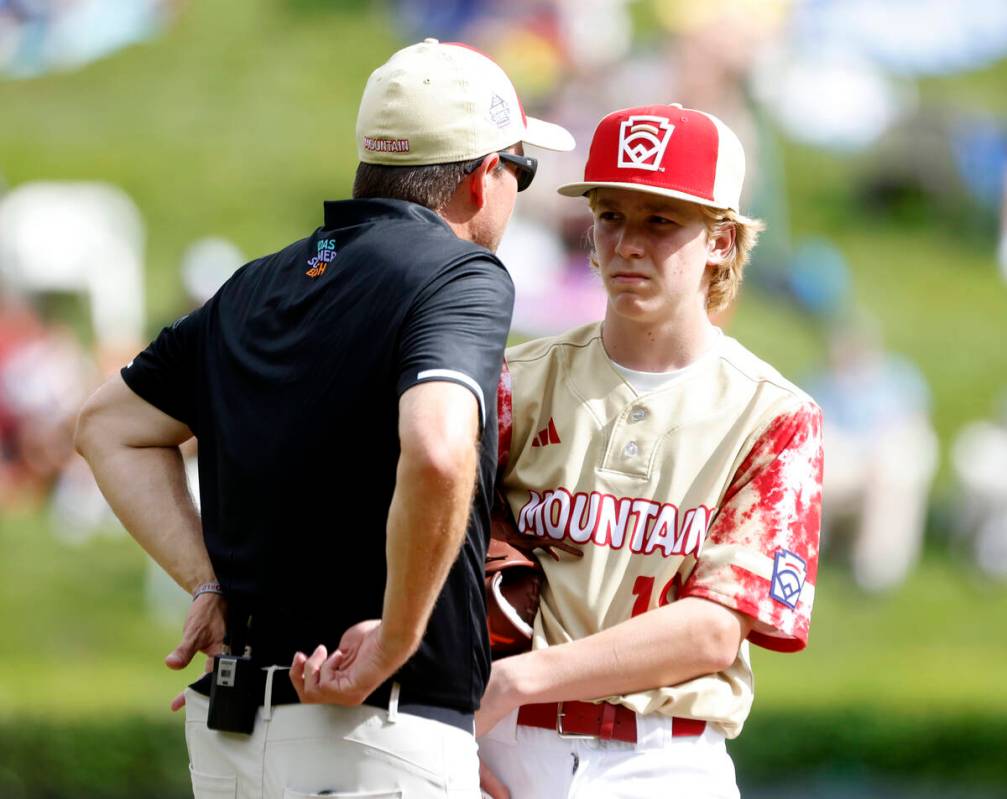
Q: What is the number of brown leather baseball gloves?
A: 1